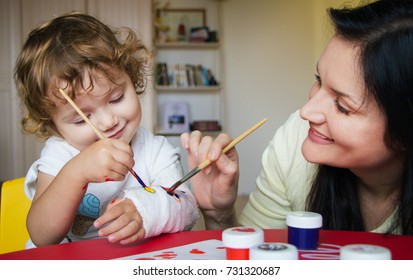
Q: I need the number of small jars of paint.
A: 4